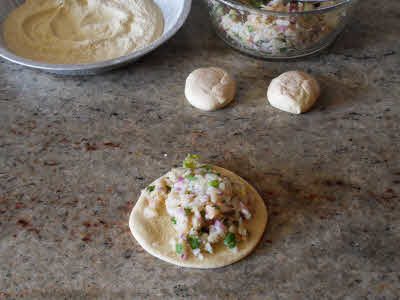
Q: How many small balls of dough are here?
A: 2